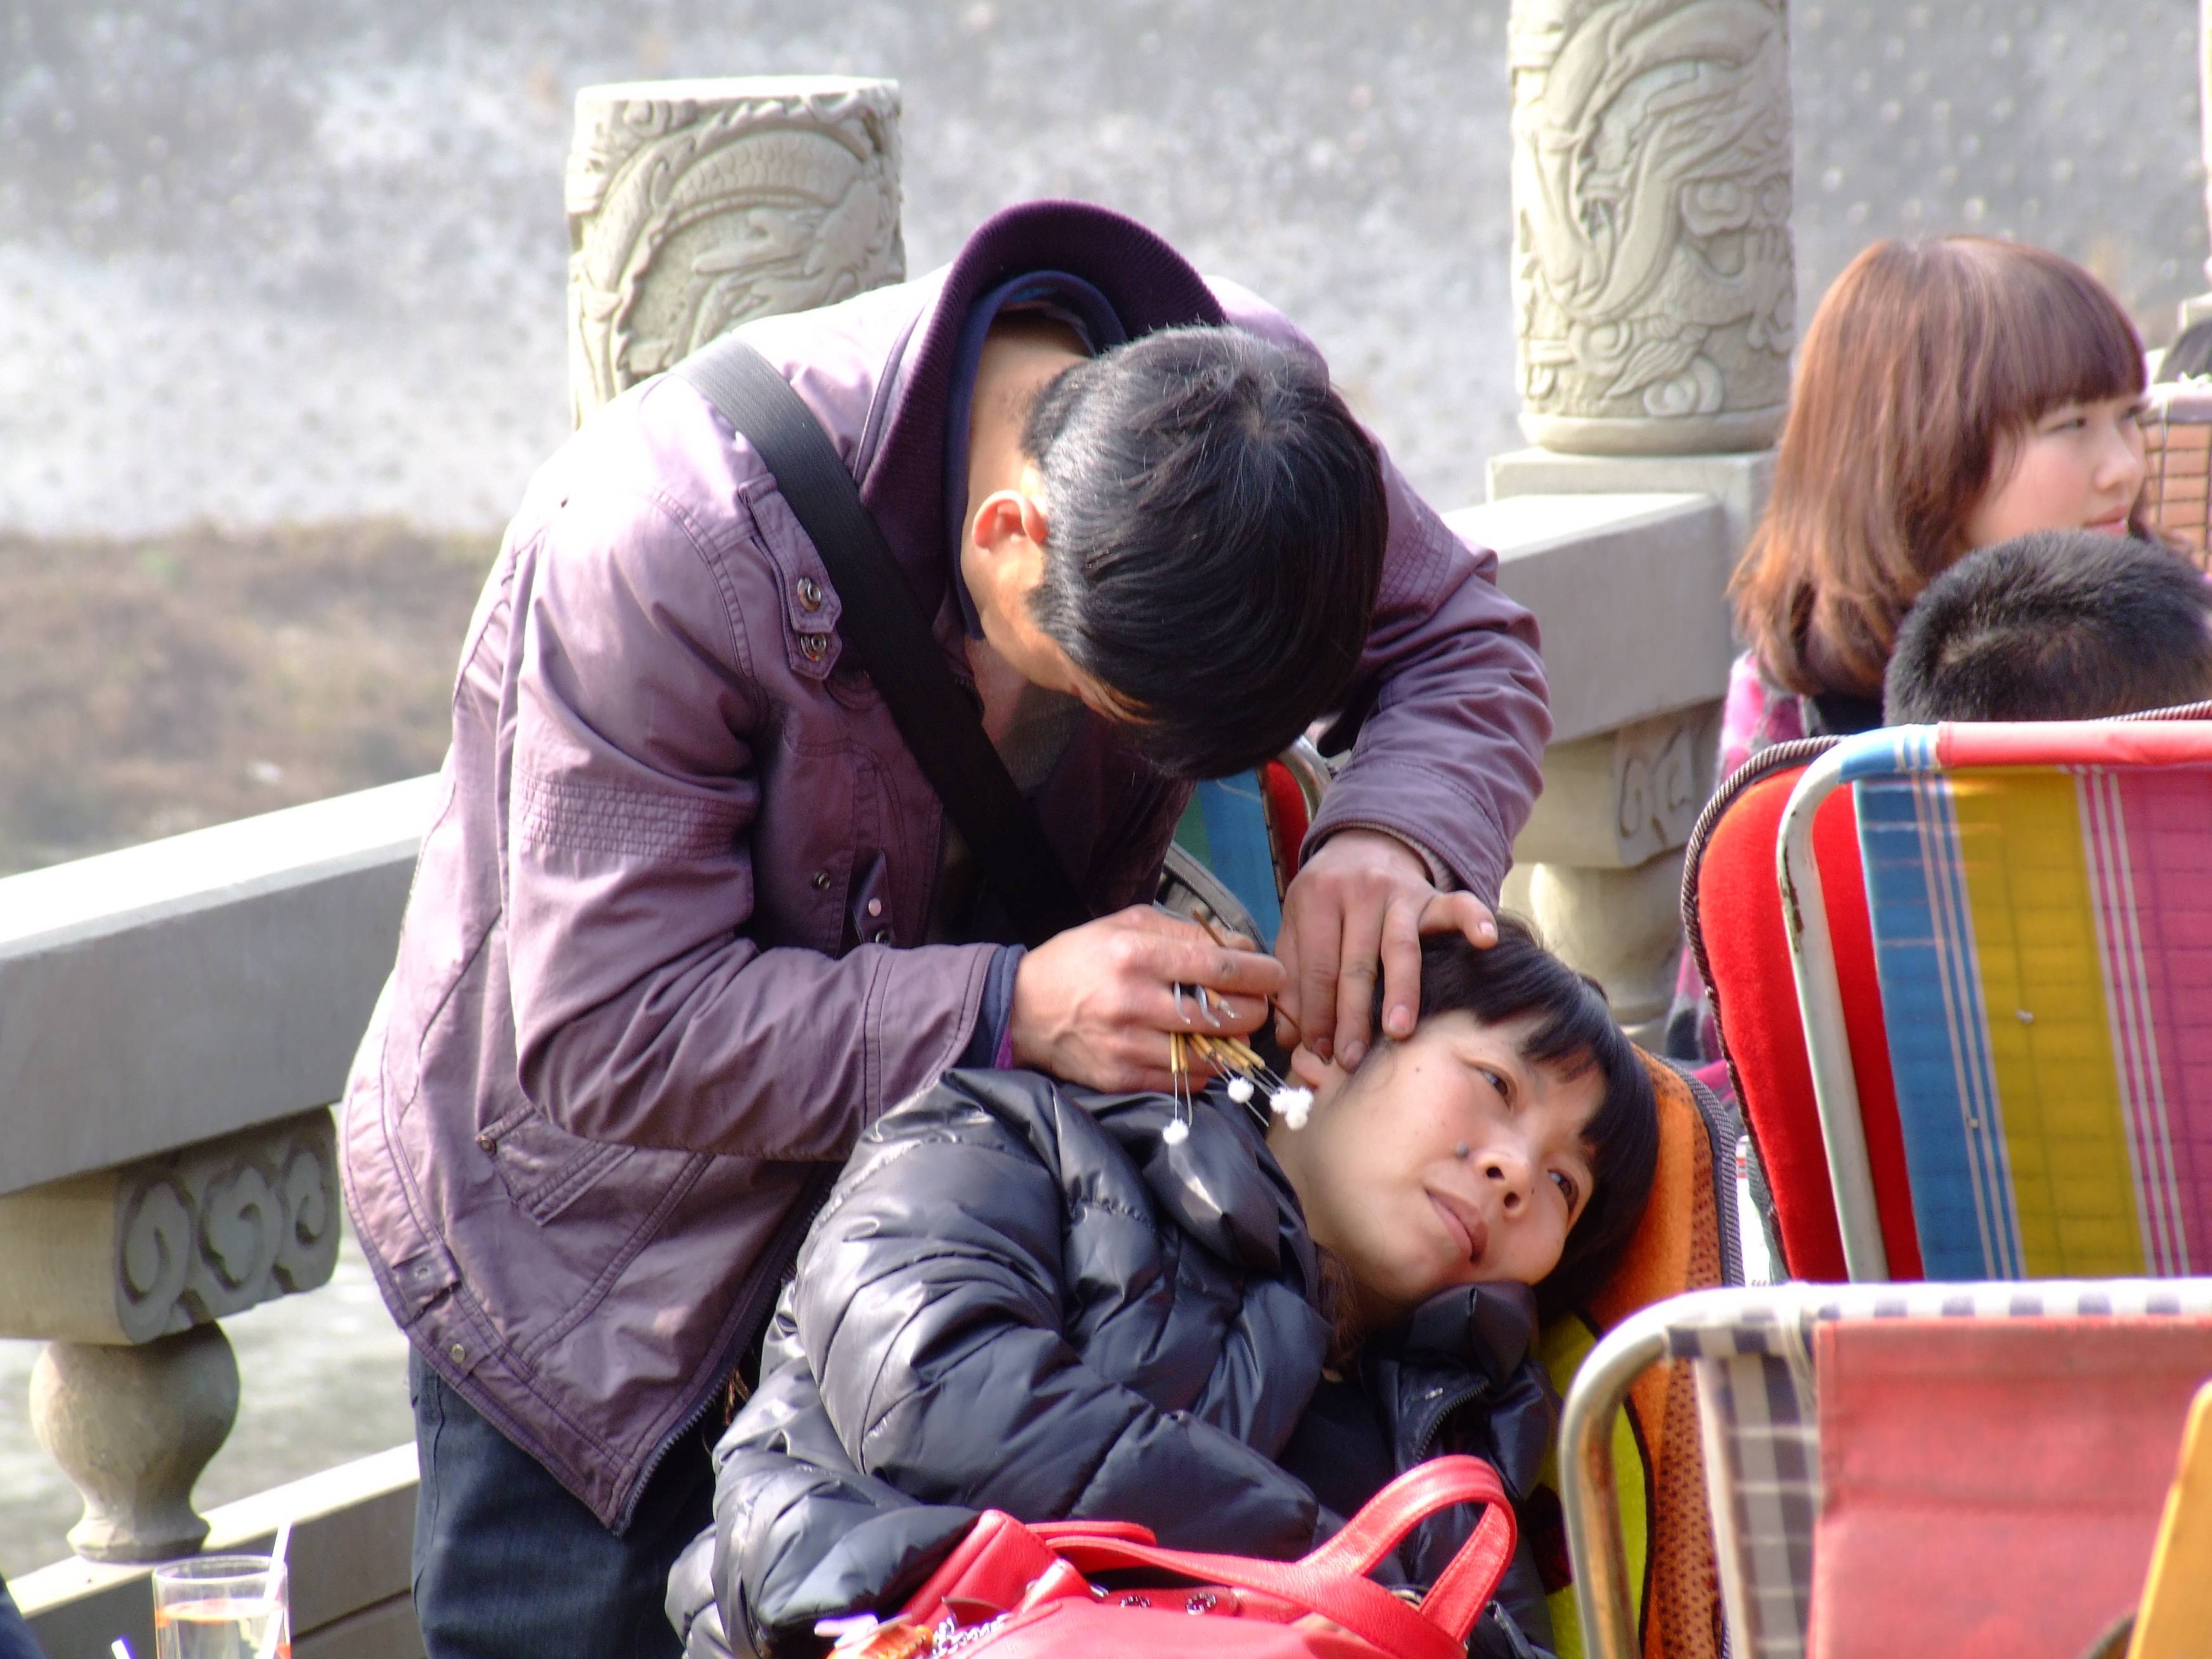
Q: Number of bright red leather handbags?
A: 1